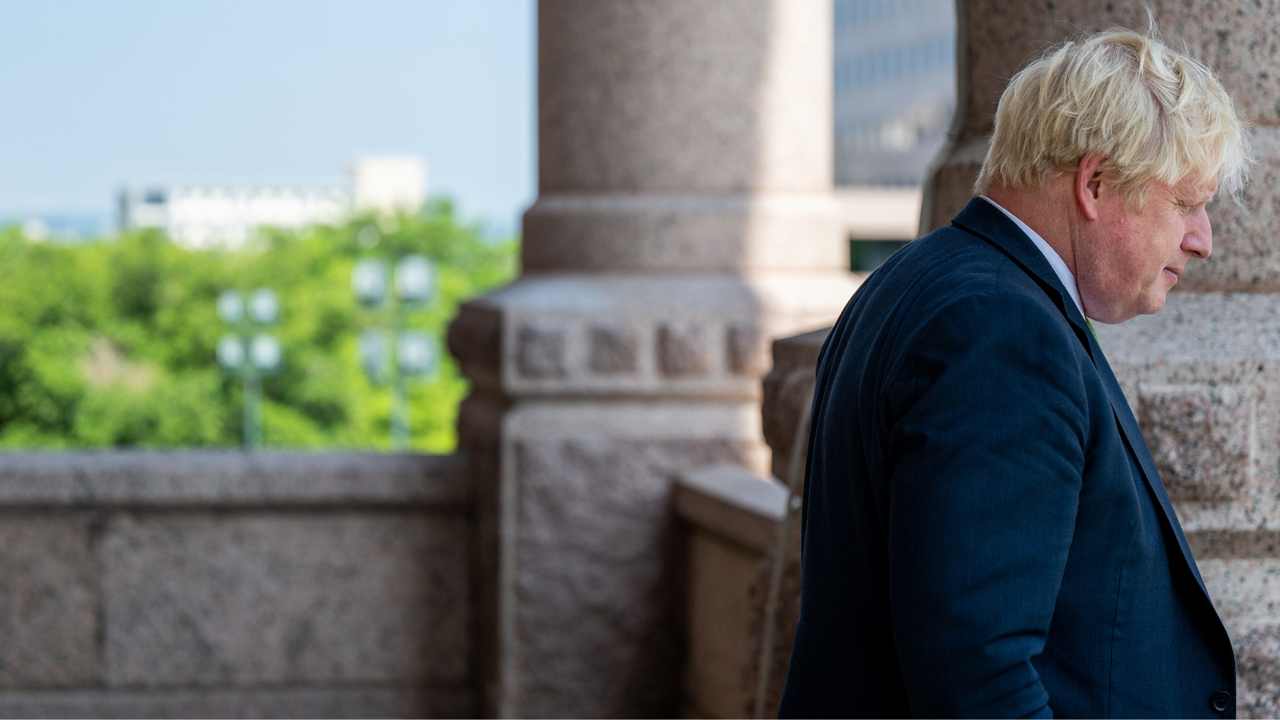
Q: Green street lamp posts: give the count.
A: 2